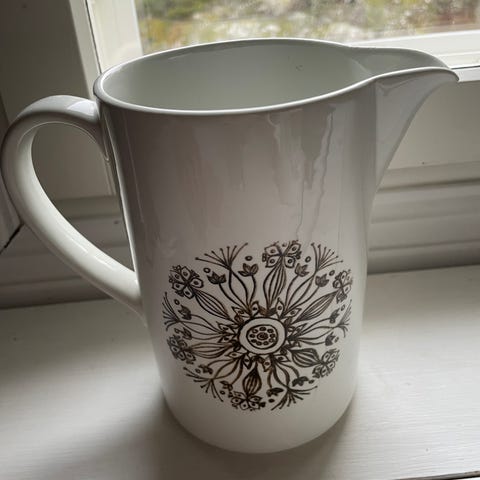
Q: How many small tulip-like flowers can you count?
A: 12